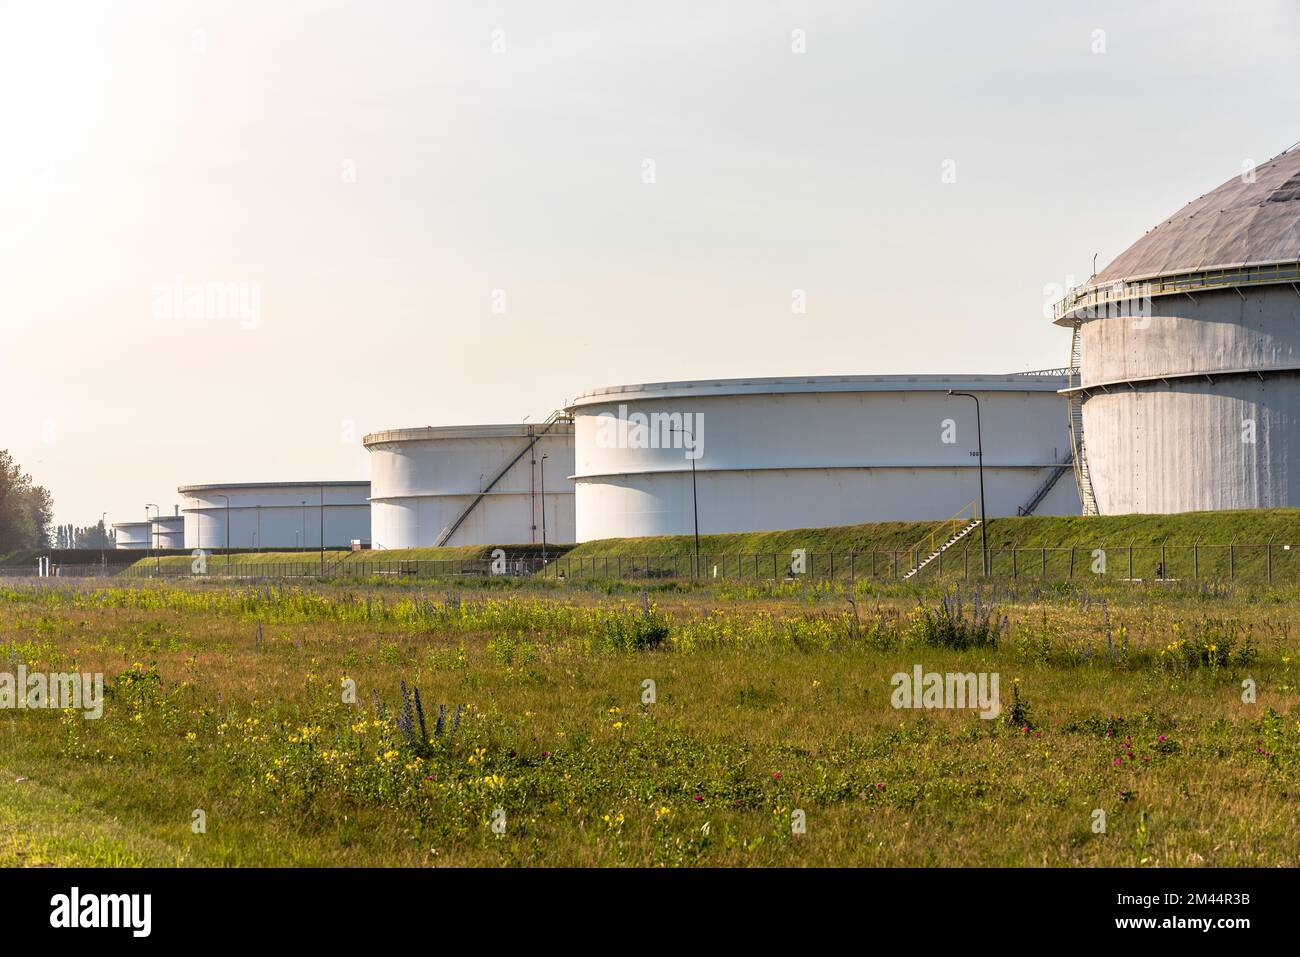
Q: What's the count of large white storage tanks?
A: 6